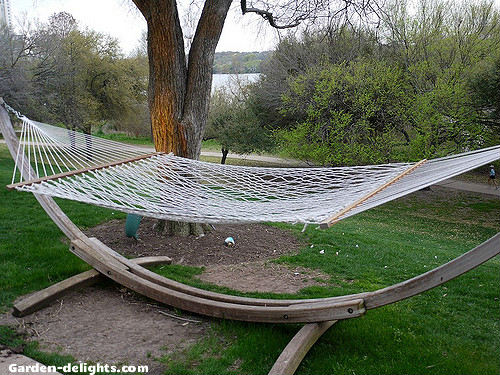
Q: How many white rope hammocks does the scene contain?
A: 1